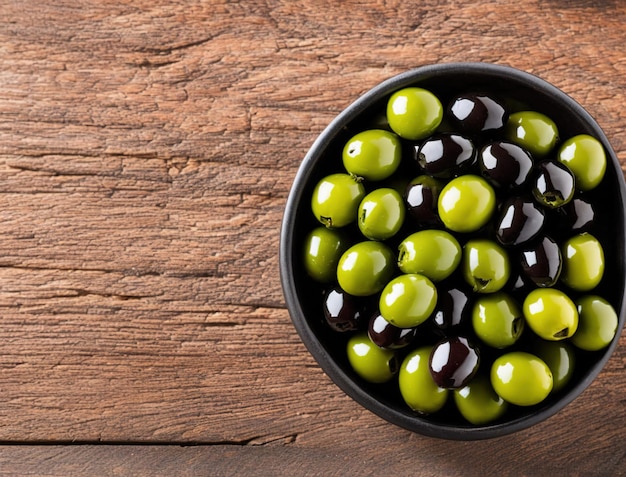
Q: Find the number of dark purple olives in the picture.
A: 12